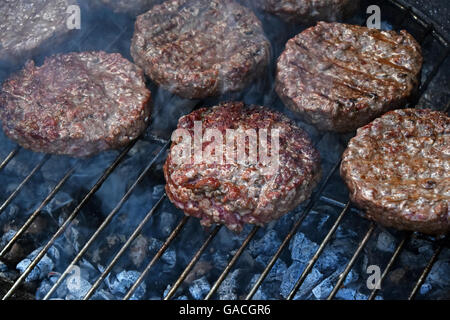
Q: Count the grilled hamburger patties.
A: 8